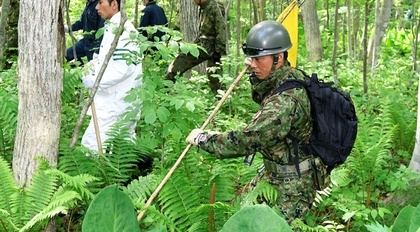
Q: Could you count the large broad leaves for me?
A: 3